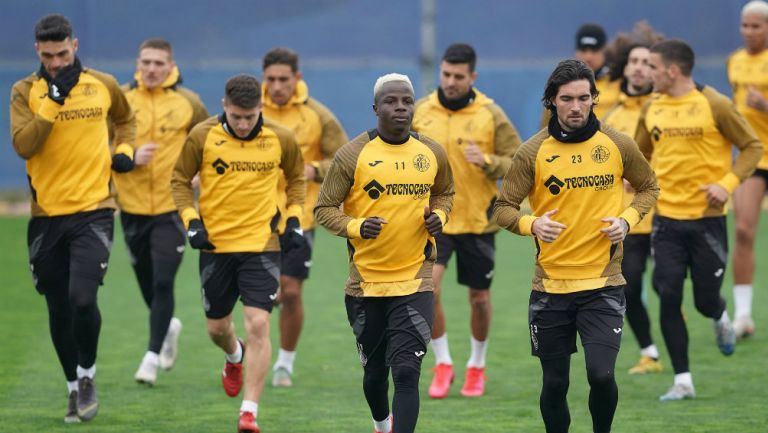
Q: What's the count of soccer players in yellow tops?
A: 11